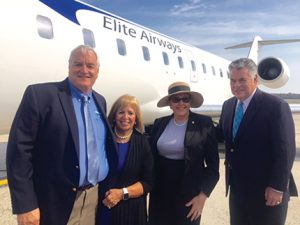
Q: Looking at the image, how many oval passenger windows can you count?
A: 11